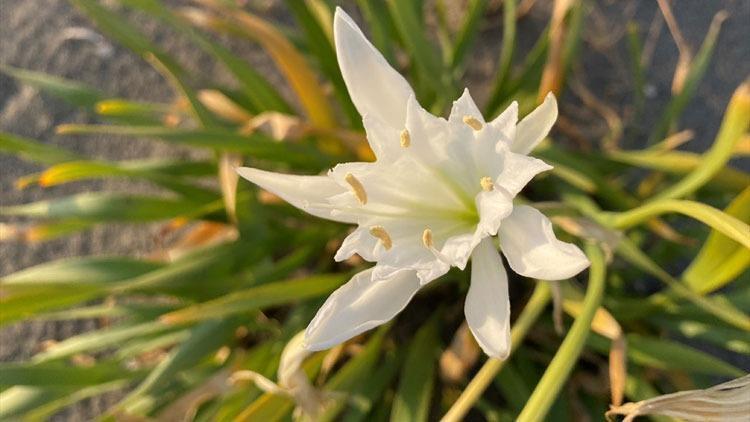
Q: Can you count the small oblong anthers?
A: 6